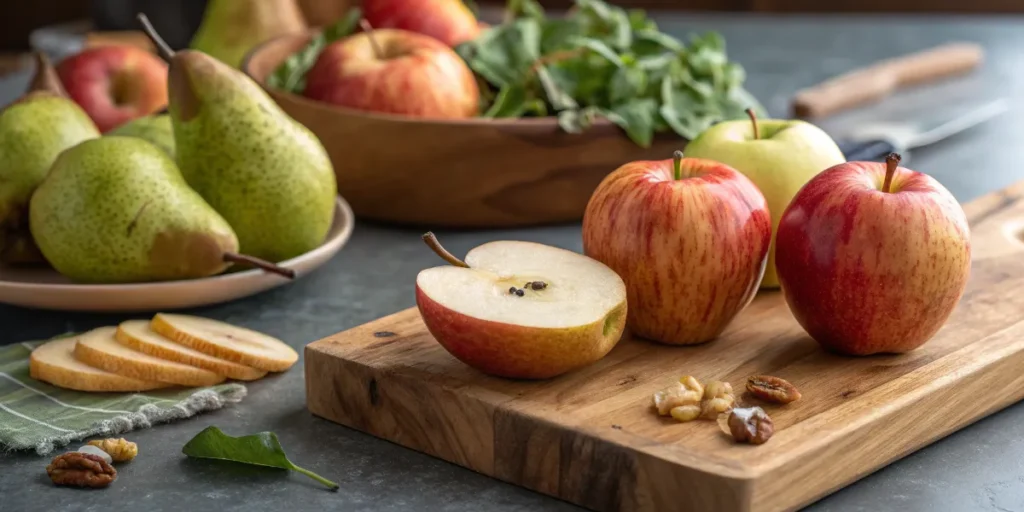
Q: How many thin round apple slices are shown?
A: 4